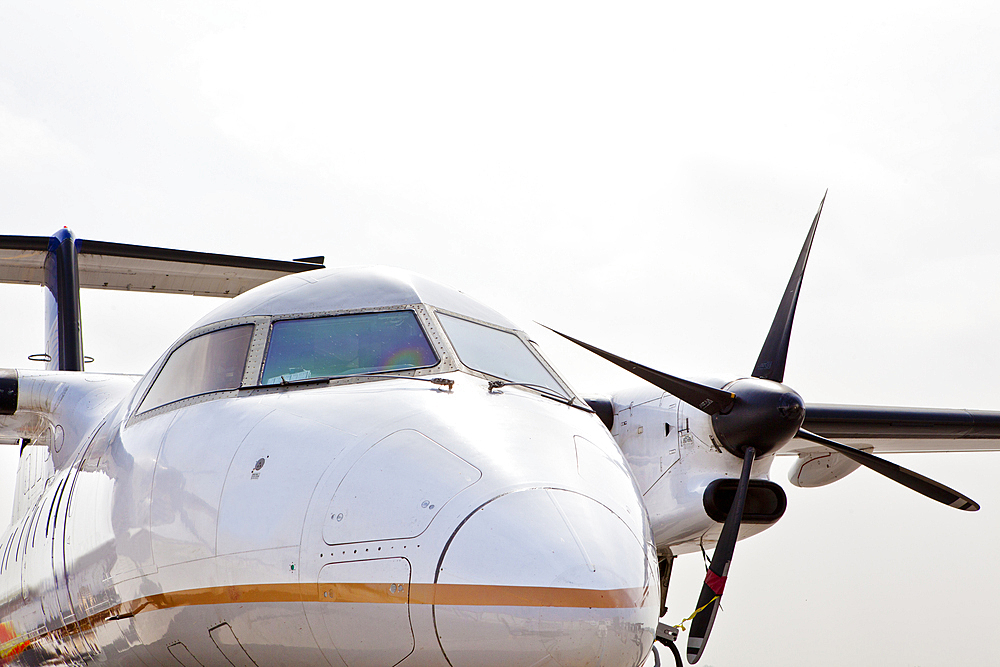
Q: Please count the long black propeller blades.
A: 4